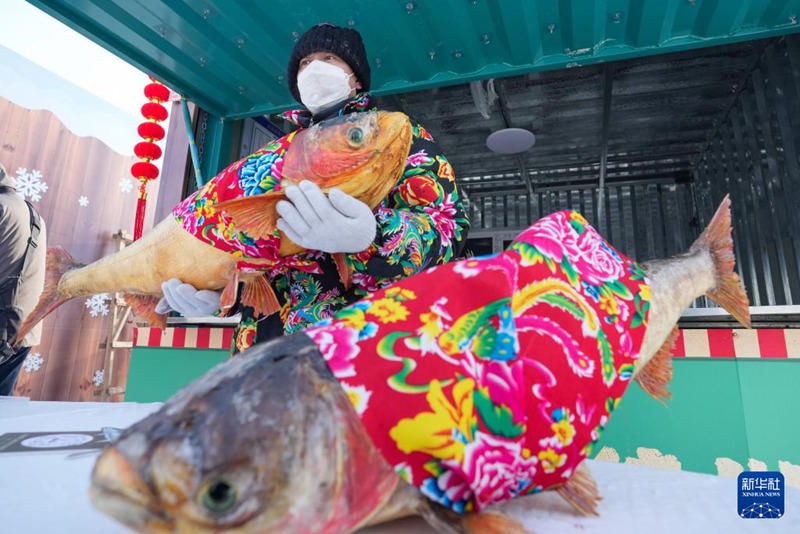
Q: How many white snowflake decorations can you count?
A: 6